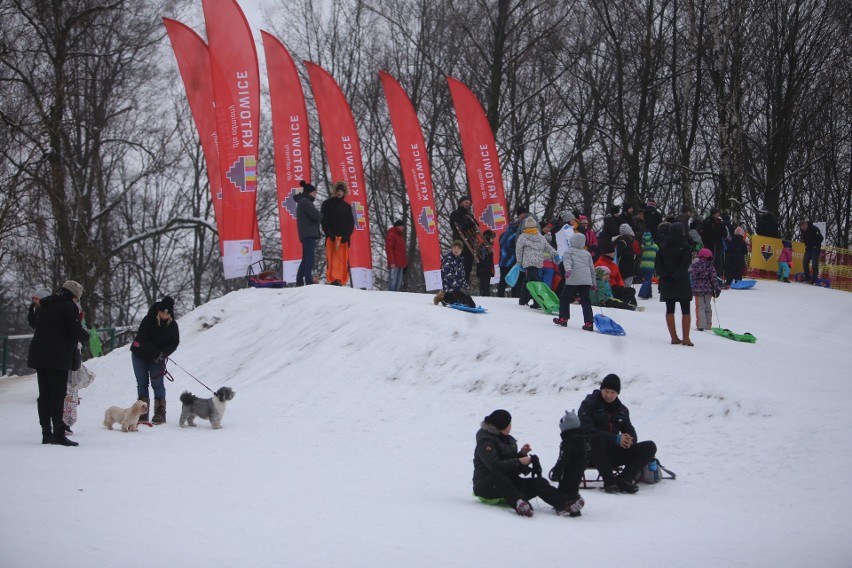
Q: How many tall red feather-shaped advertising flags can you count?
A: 6